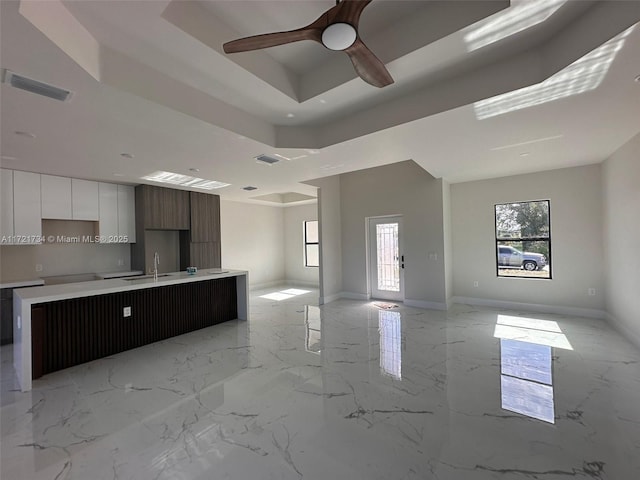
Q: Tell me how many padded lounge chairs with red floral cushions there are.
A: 0